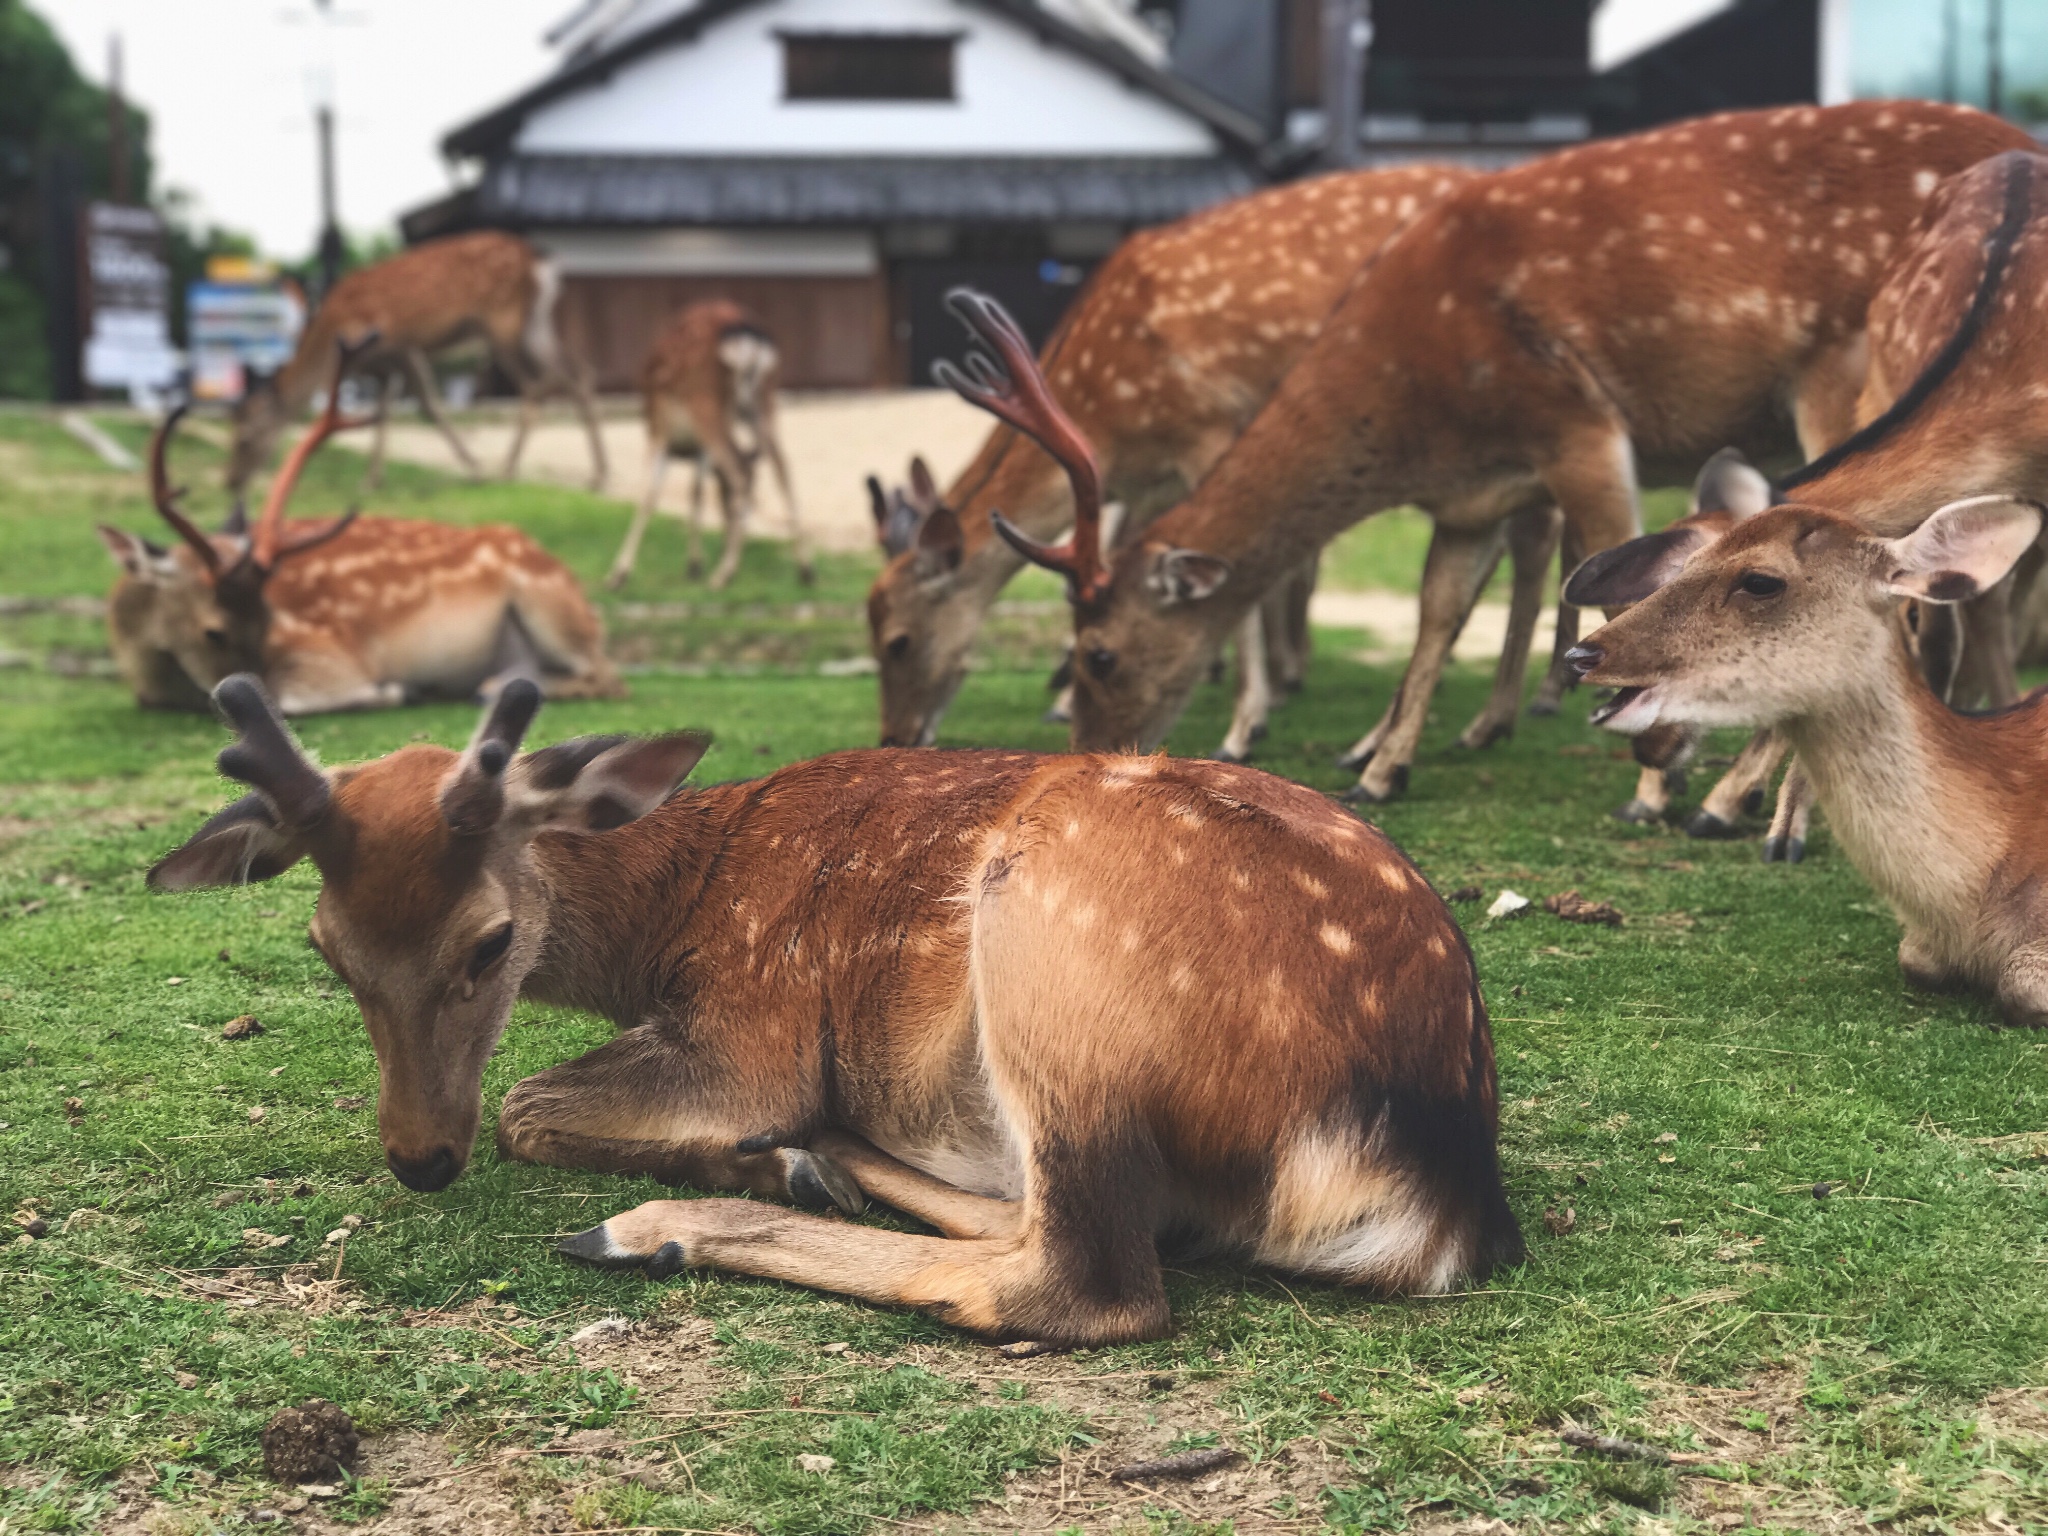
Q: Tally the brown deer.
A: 8